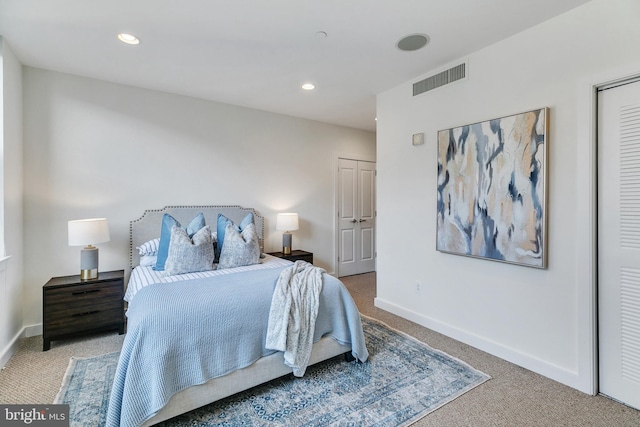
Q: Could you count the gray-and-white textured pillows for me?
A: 2